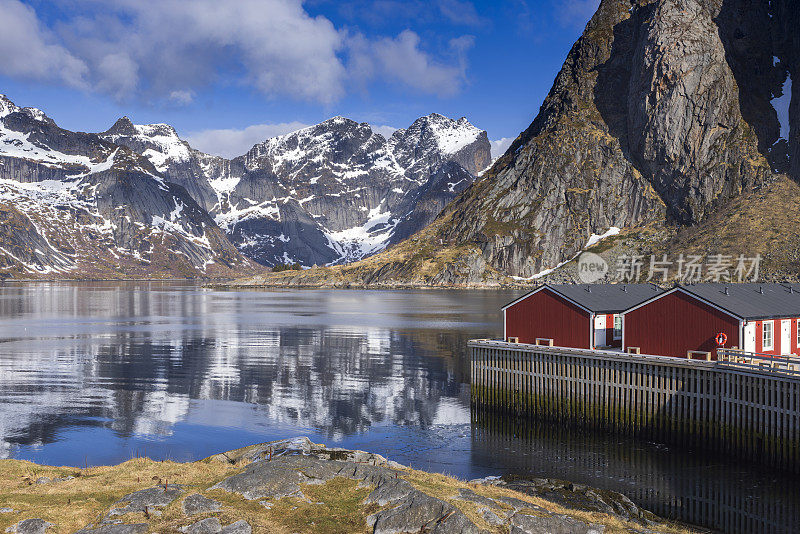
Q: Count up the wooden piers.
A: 1